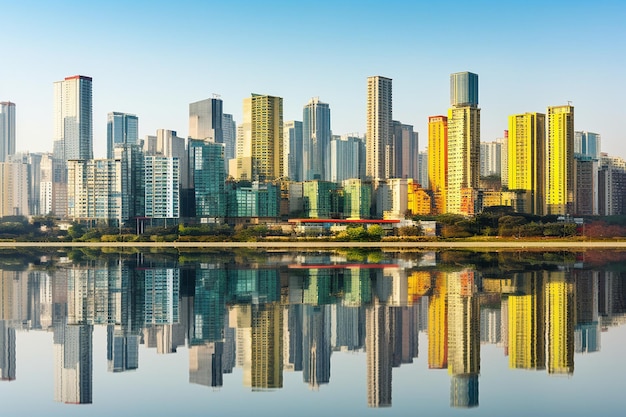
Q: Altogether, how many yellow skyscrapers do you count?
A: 5